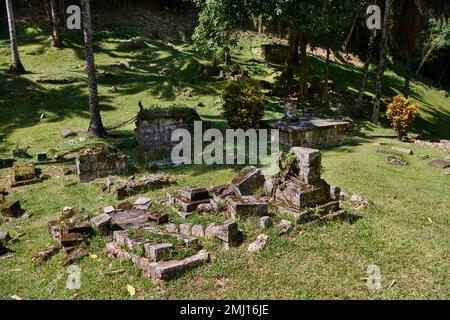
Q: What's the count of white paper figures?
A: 0